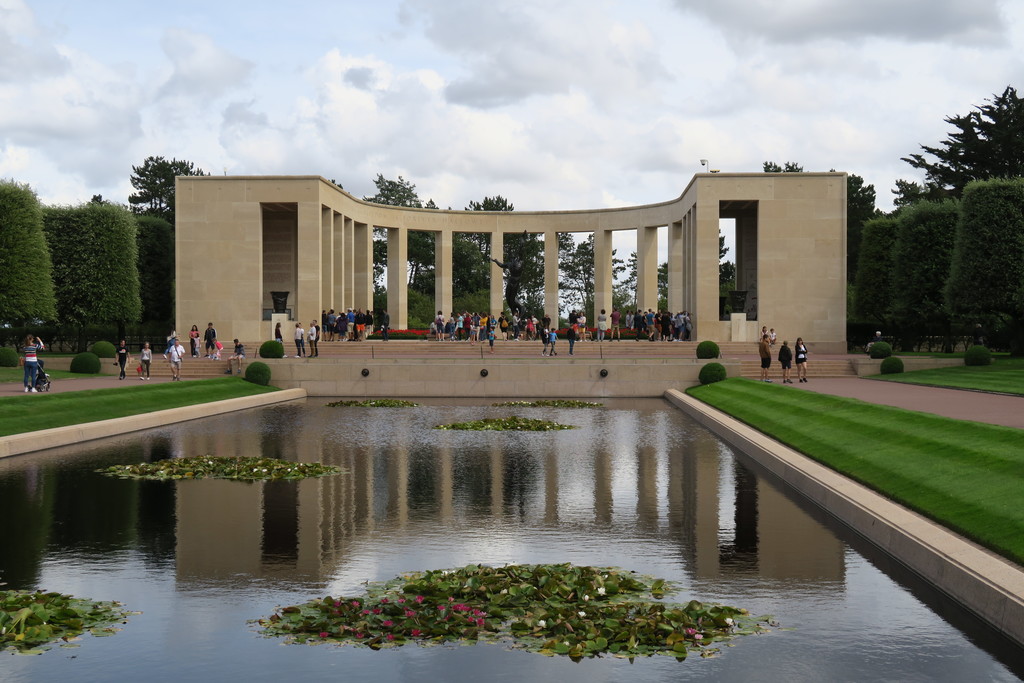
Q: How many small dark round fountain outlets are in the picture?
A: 3